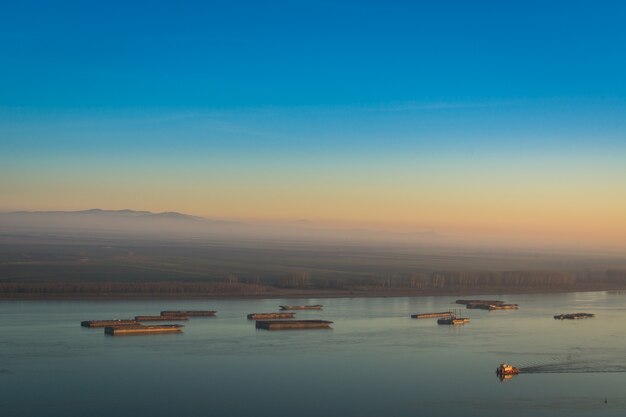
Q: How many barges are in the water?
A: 12